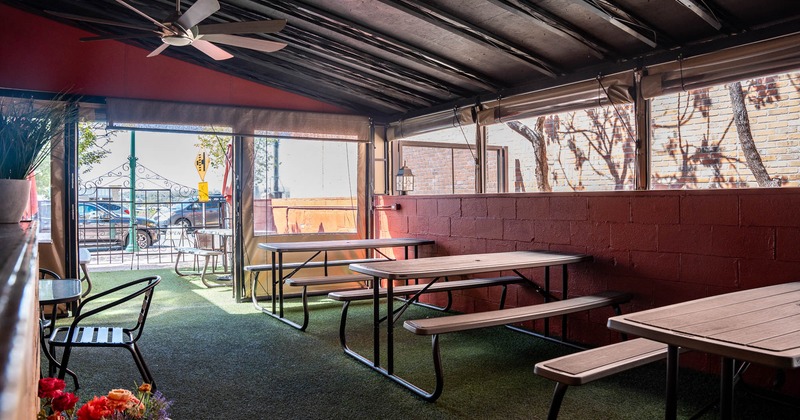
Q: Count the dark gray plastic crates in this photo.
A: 0